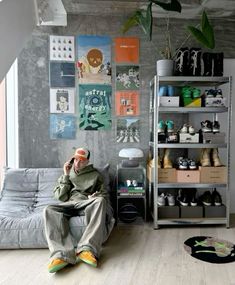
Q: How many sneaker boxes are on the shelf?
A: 12